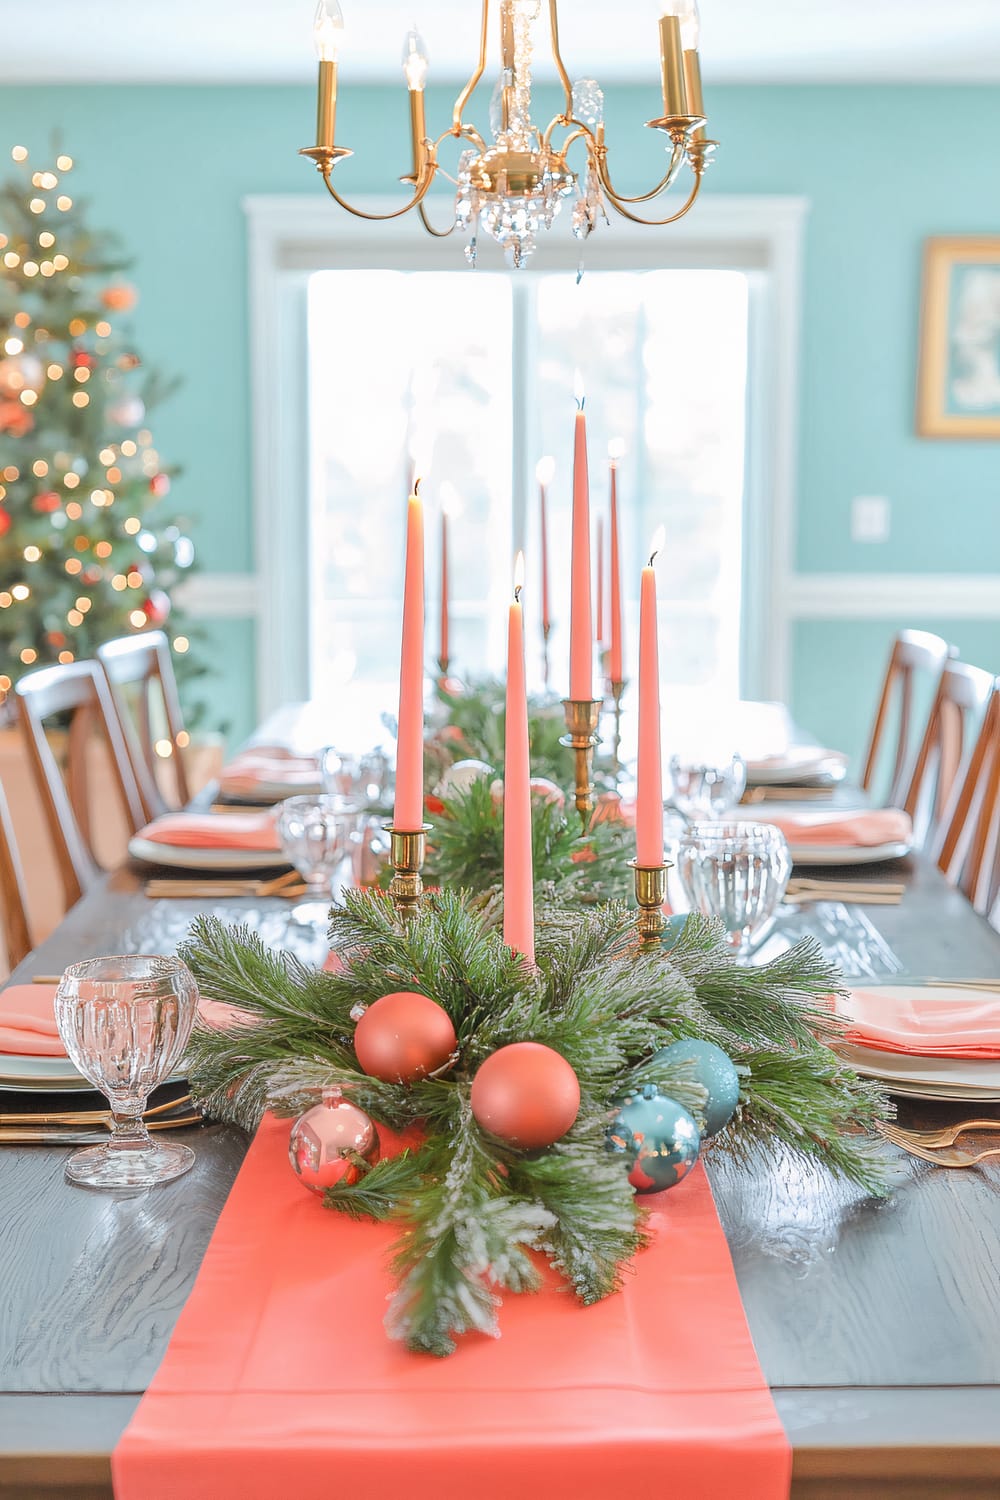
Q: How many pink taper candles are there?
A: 8